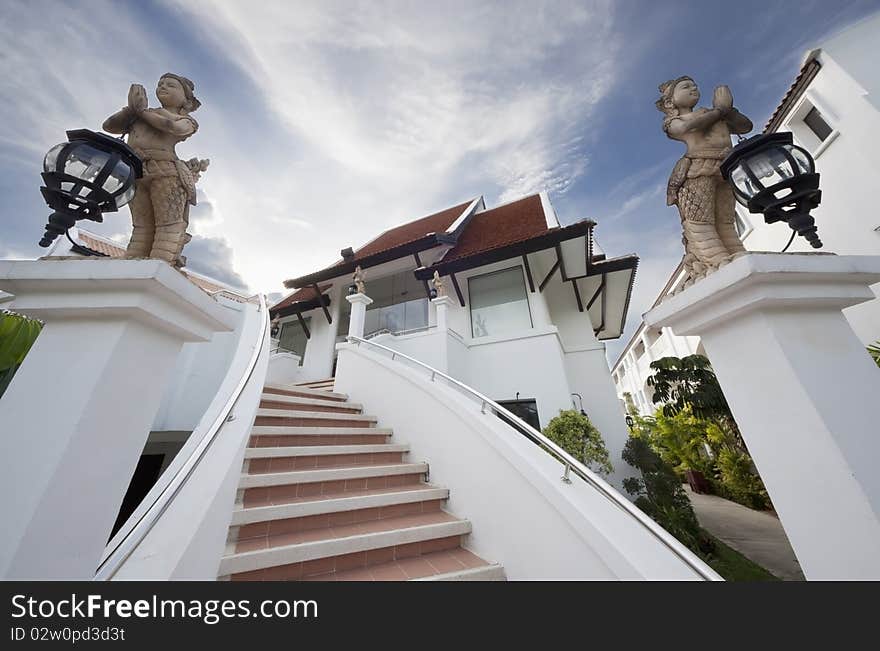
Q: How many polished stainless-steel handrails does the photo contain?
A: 2